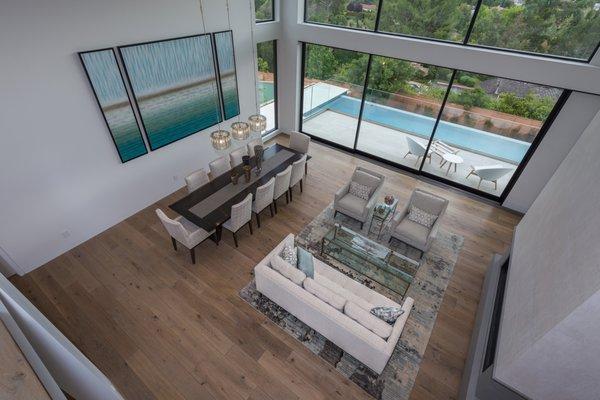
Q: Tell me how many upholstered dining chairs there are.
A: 10